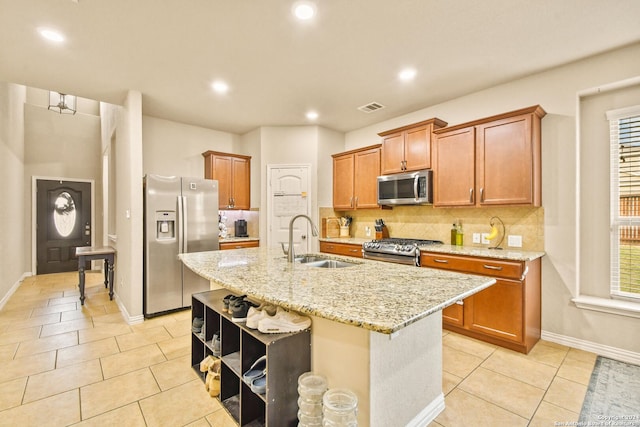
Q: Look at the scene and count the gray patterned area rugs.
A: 1